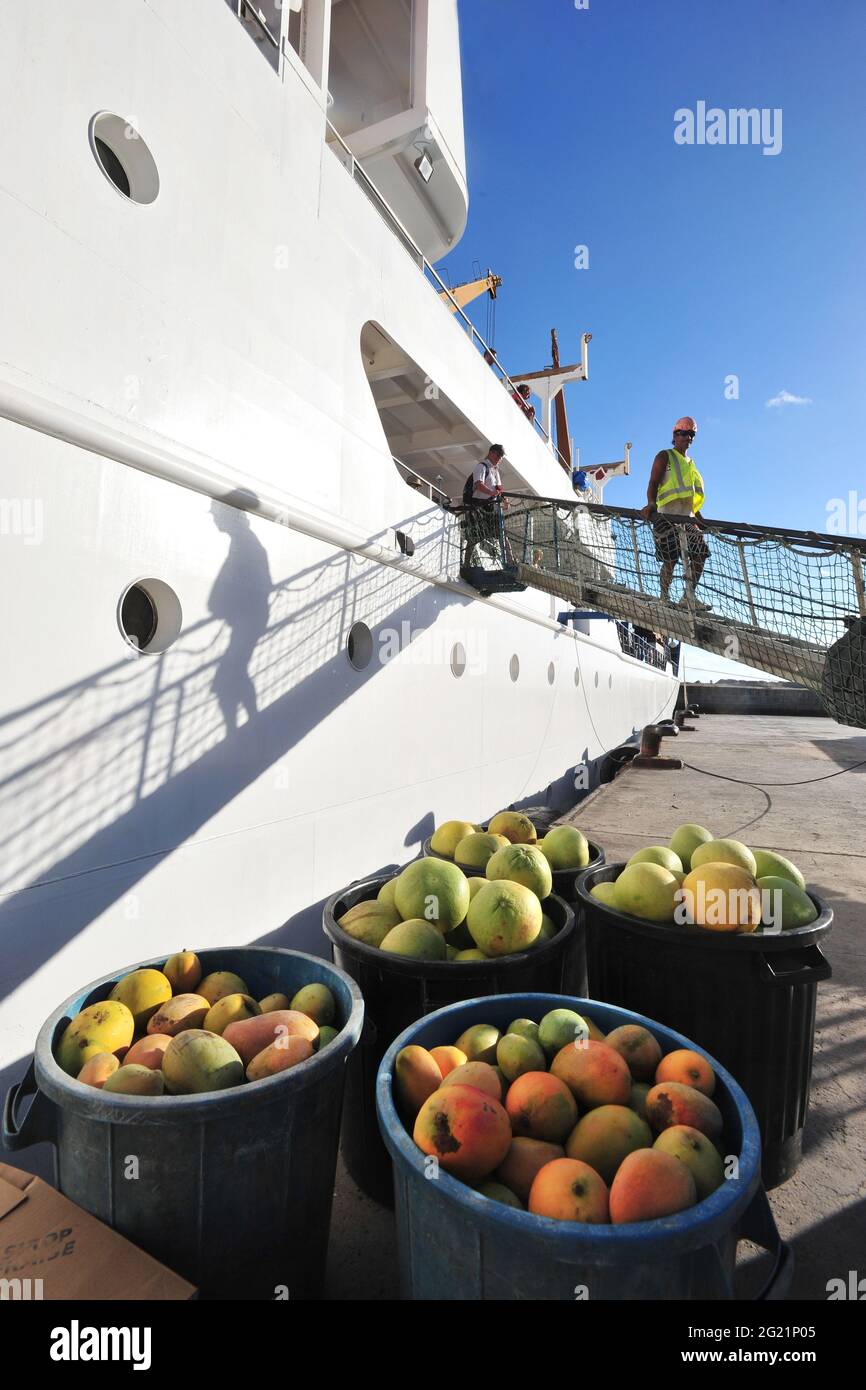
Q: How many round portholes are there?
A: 9